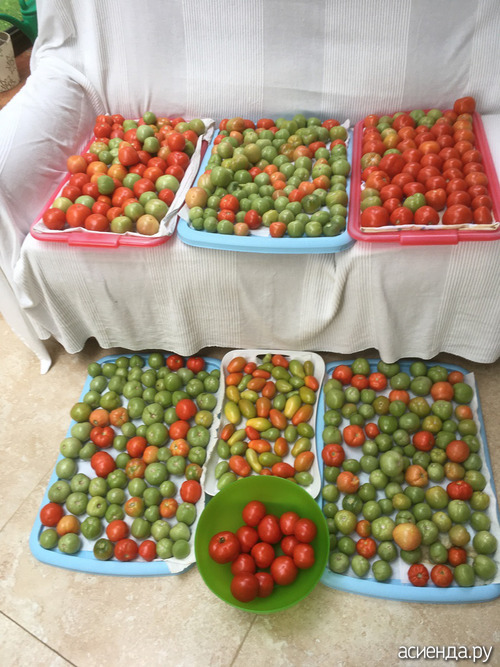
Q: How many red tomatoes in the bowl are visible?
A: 13